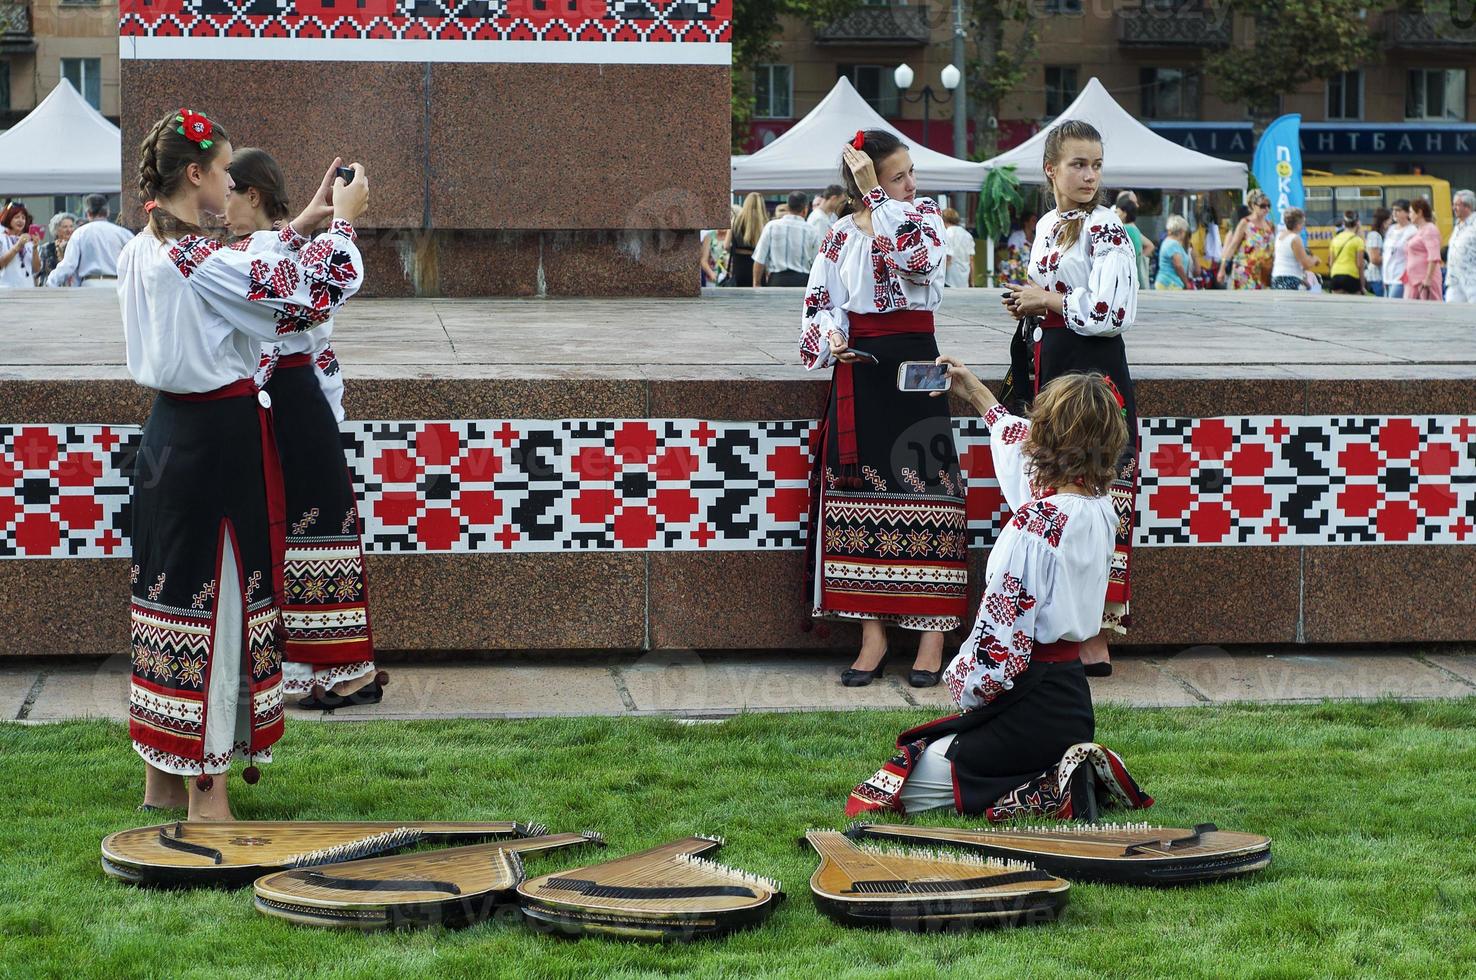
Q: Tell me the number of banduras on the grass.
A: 5